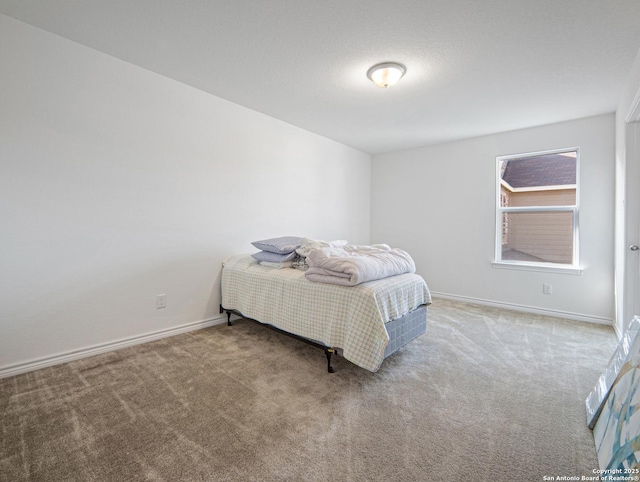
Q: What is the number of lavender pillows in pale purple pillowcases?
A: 2